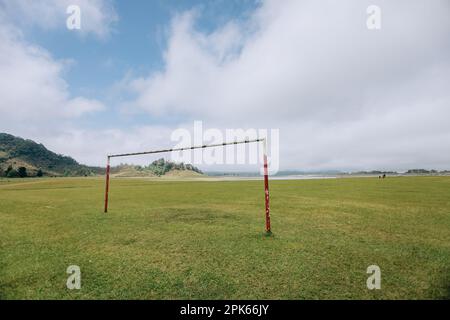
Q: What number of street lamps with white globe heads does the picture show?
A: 0